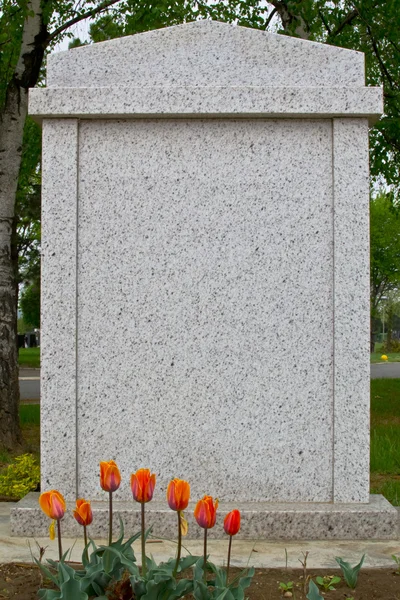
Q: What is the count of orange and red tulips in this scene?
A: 7